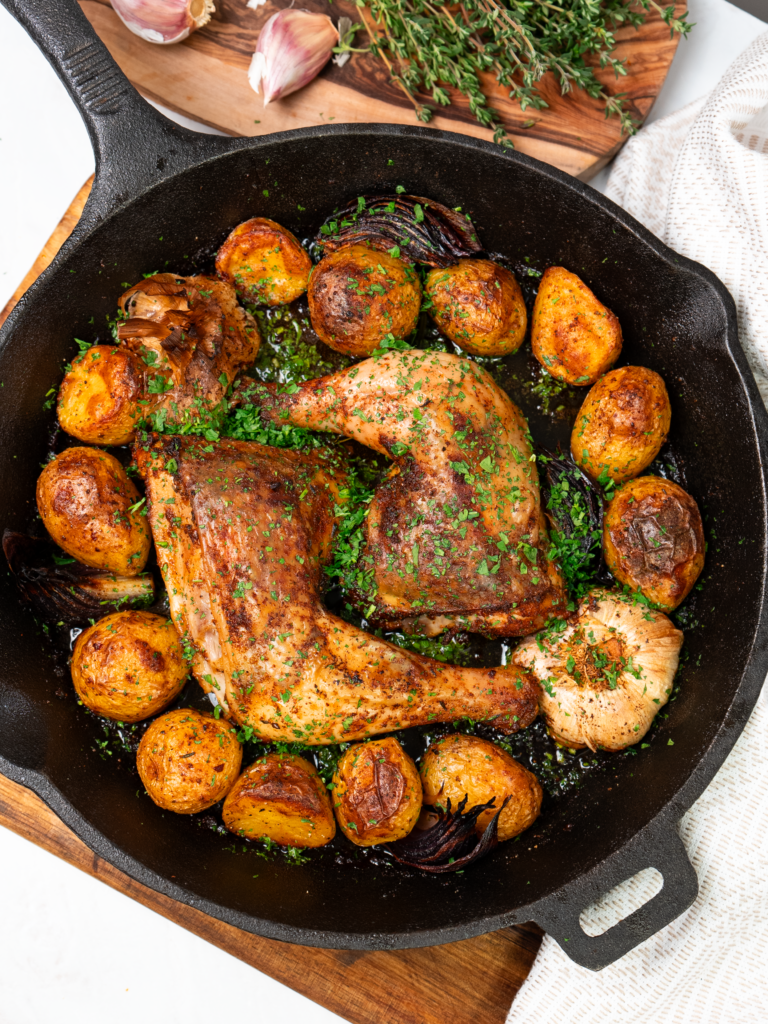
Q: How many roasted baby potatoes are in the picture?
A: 13